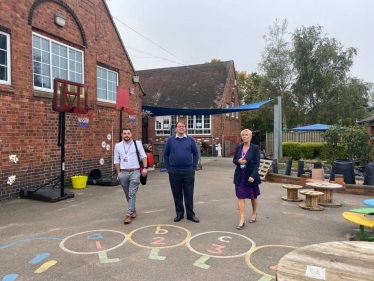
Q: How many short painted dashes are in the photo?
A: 3